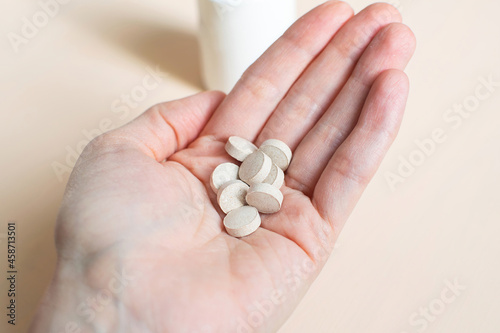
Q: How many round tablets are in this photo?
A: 8